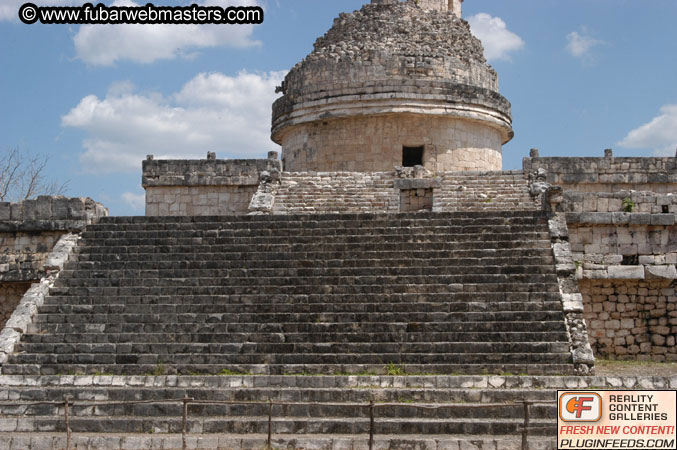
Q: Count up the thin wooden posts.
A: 5